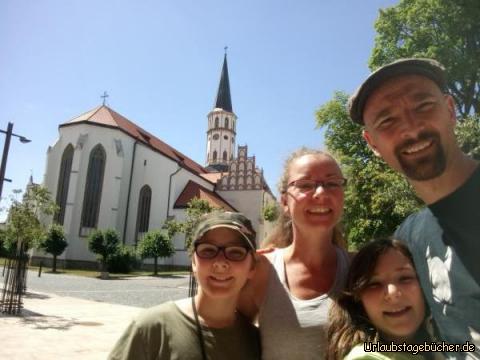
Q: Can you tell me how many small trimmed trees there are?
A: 3